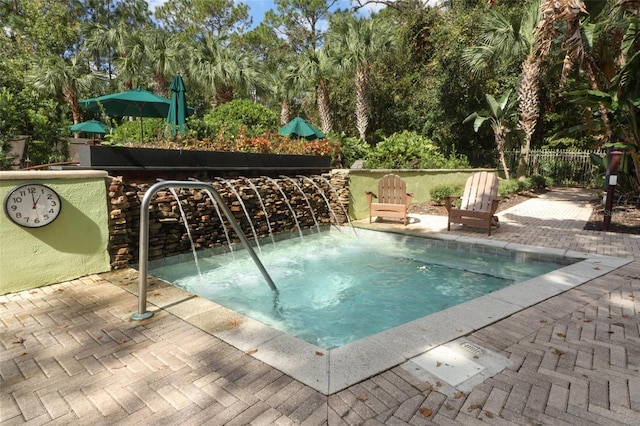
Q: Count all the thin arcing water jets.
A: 8